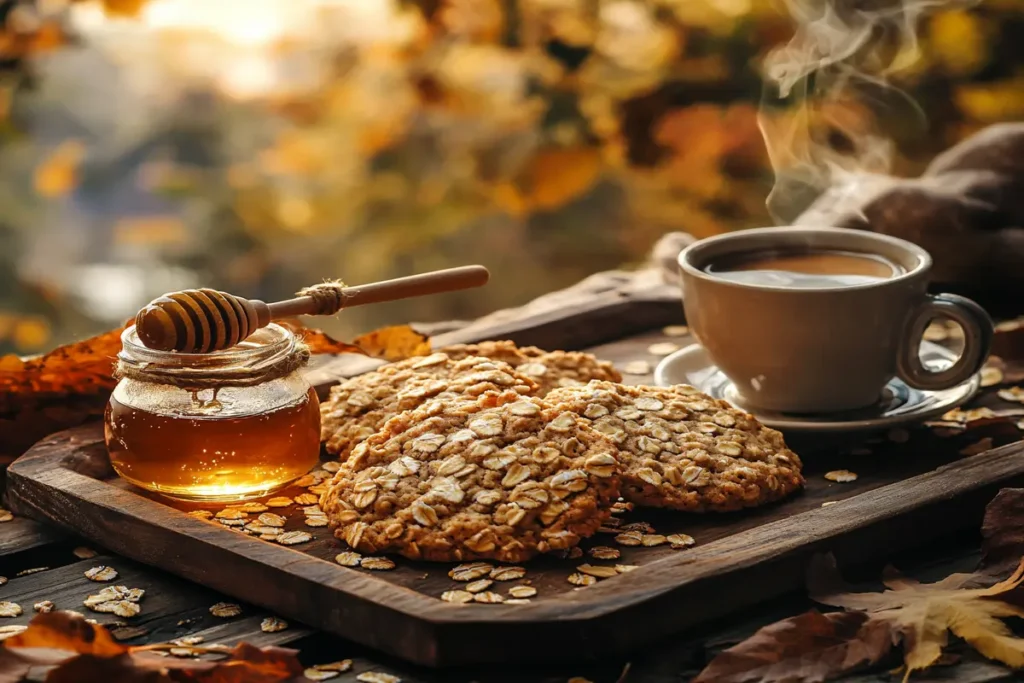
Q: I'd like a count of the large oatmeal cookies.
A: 4